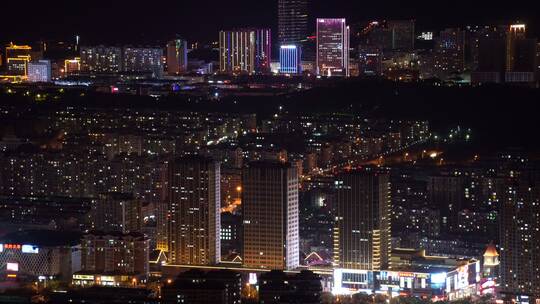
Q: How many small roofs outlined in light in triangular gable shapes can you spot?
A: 3